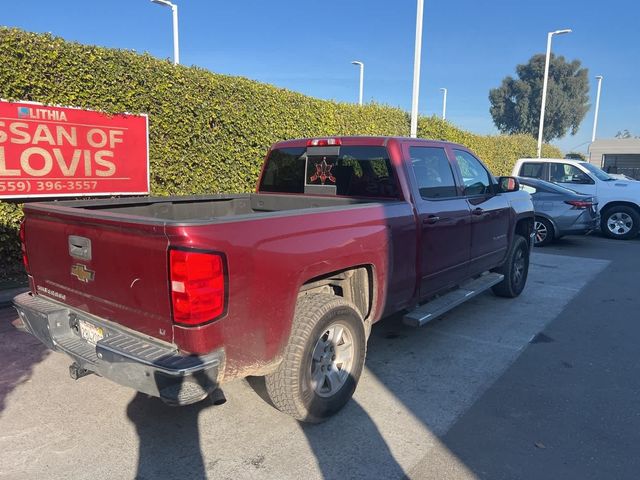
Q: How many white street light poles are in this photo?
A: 6